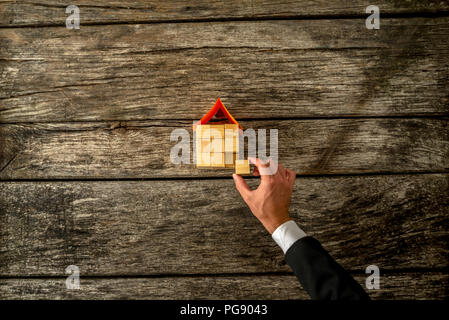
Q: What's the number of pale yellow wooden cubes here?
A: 9